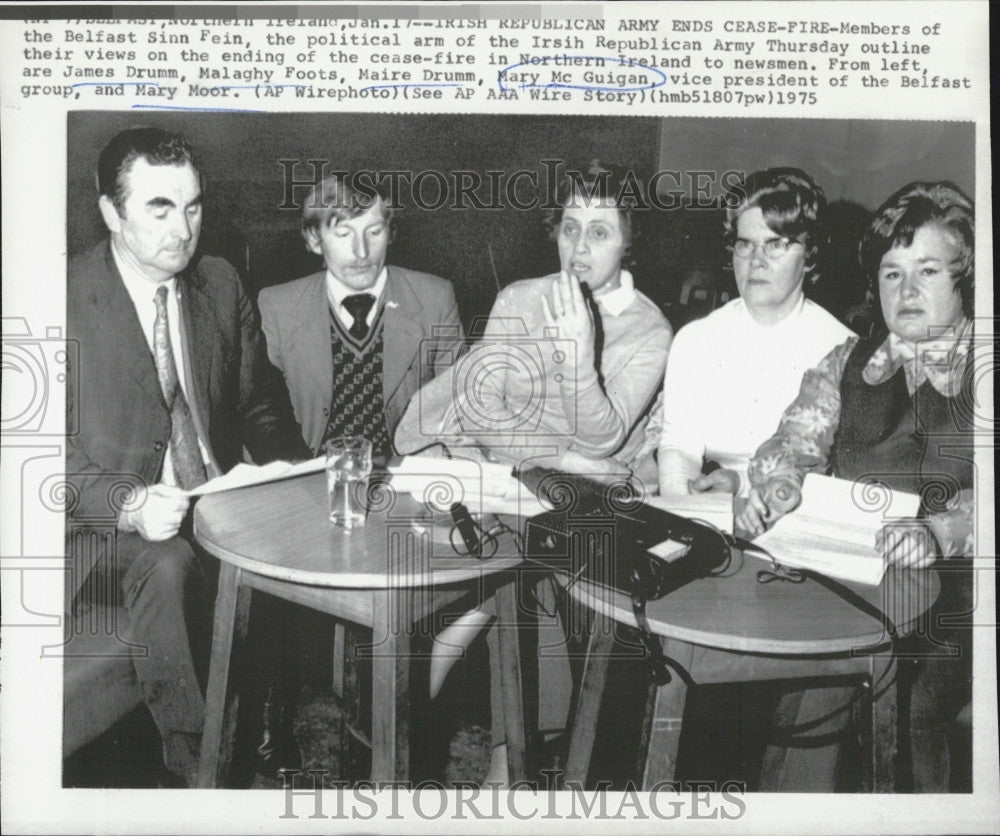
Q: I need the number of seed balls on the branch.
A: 0